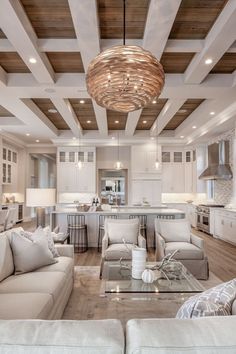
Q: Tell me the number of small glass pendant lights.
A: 3